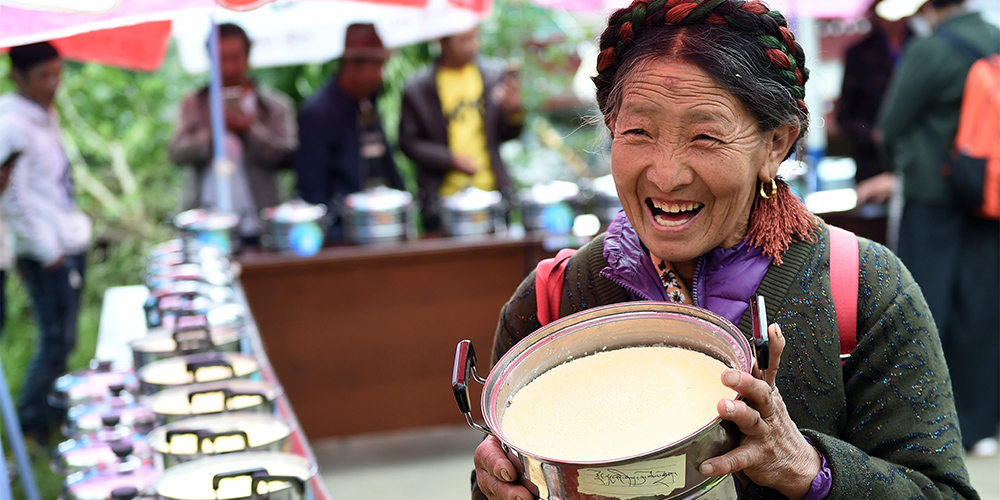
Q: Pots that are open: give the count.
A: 6